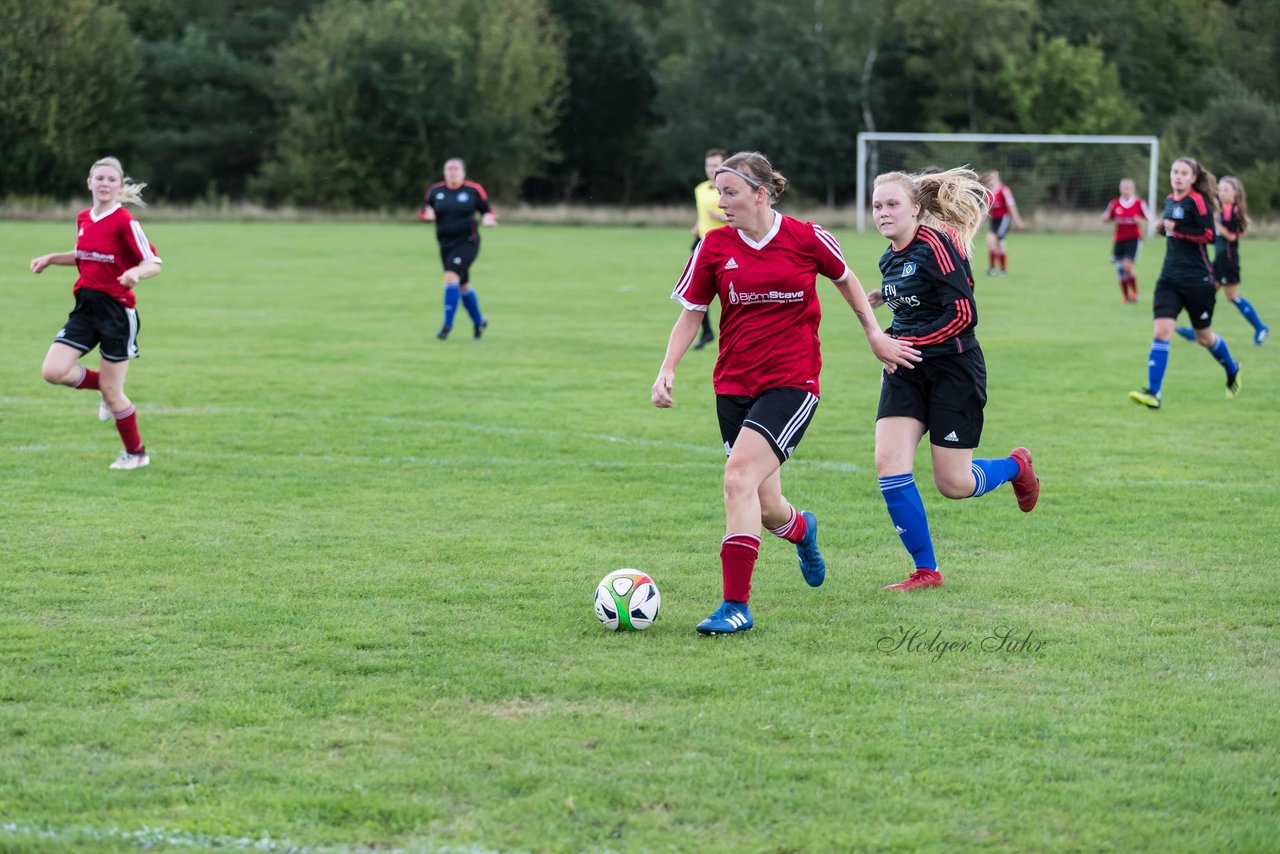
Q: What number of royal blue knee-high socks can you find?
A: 7